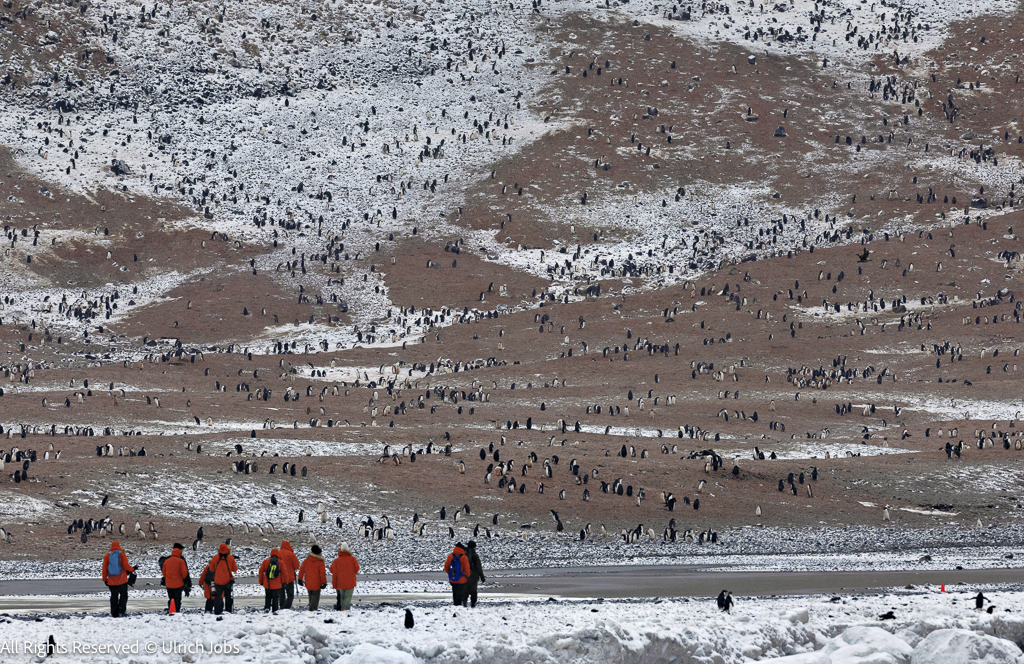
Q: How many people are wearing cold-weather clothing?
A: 10